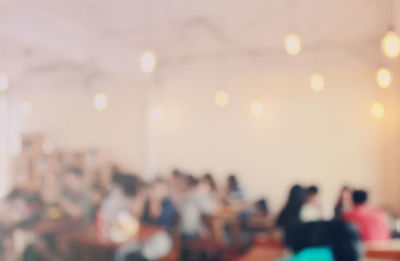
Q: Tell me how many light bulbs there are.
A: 12